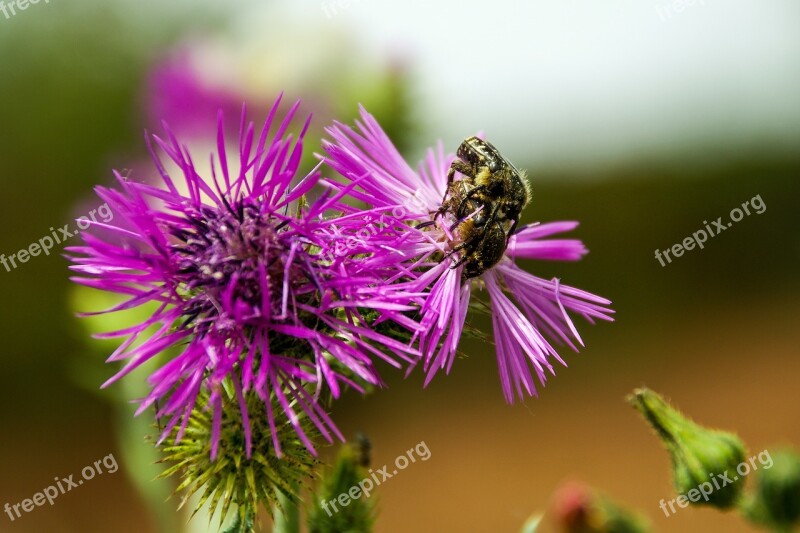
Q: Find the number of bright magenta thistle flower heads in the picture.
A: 2